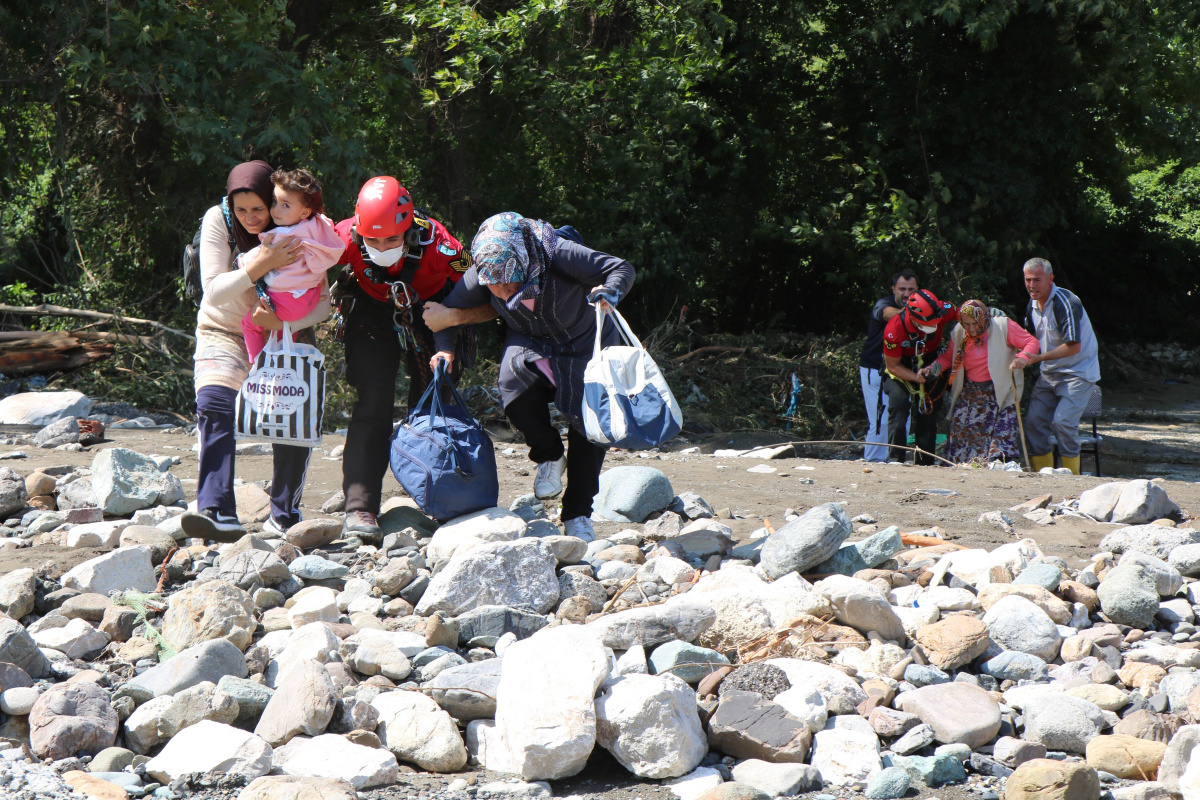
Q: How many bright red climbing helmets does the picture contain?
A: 2